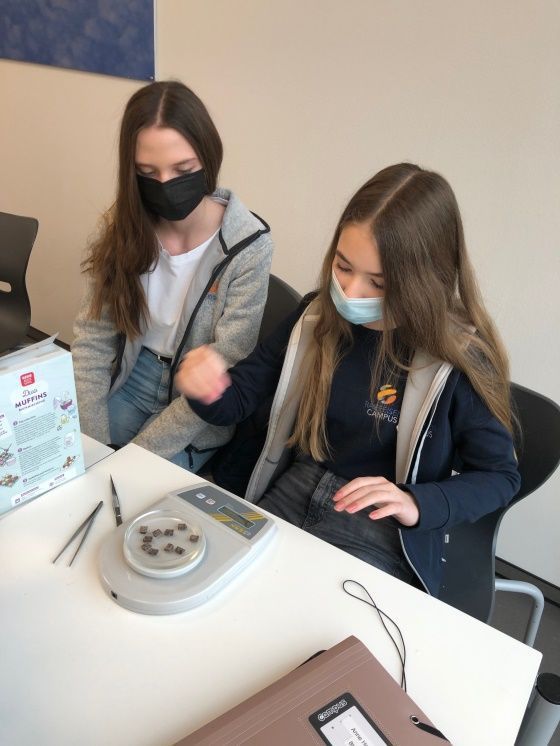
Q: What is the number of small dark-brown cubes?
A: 10